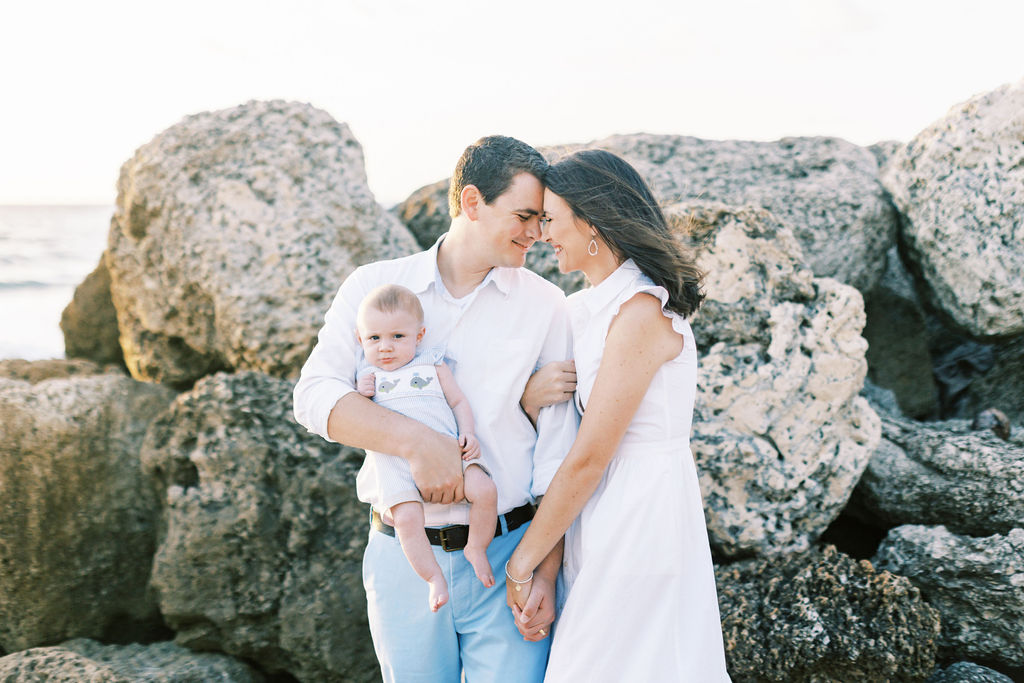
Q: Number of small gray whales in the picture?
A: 2